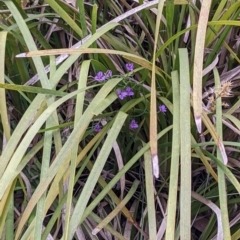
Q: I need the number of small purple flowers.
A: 8